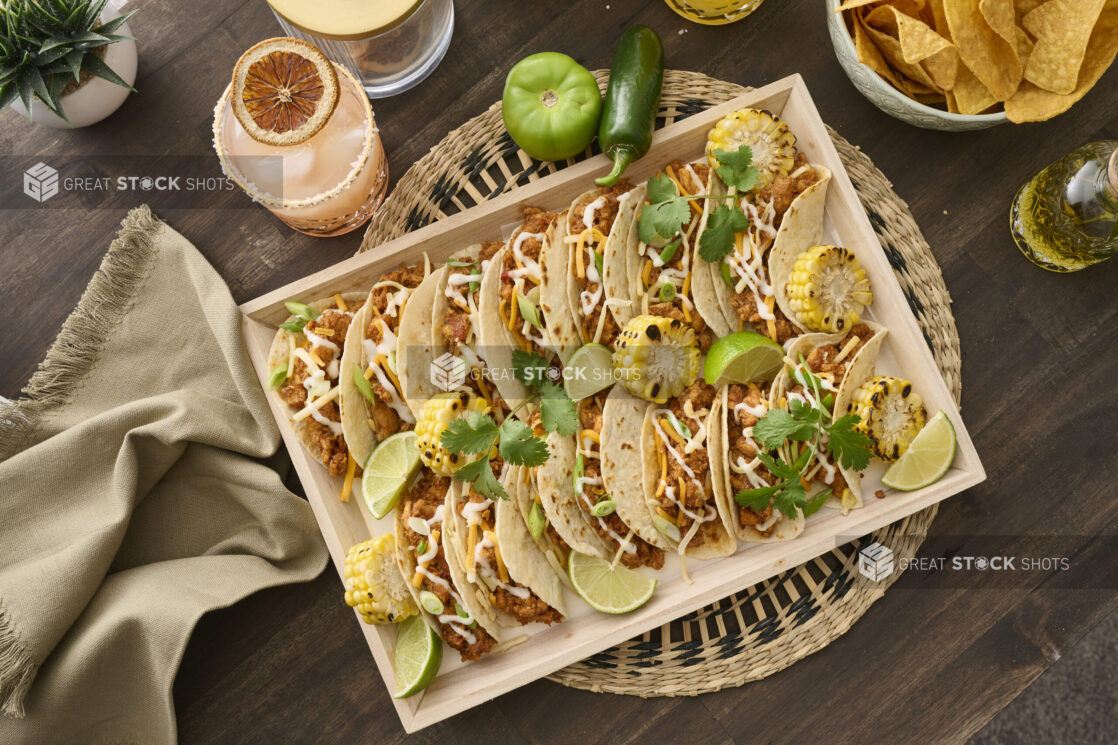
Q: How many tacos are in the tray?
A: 14